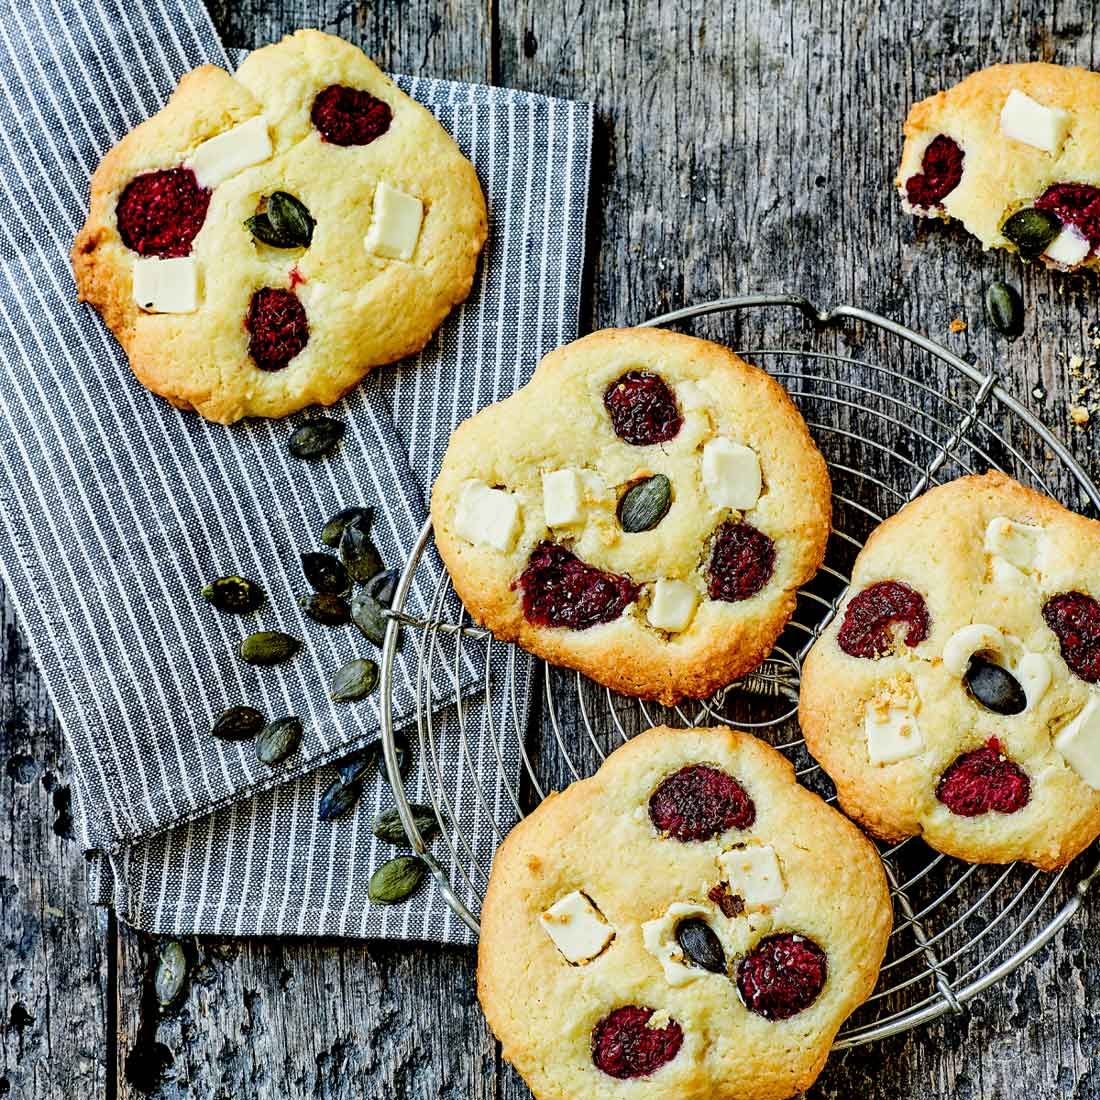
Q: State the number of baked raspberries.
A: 14